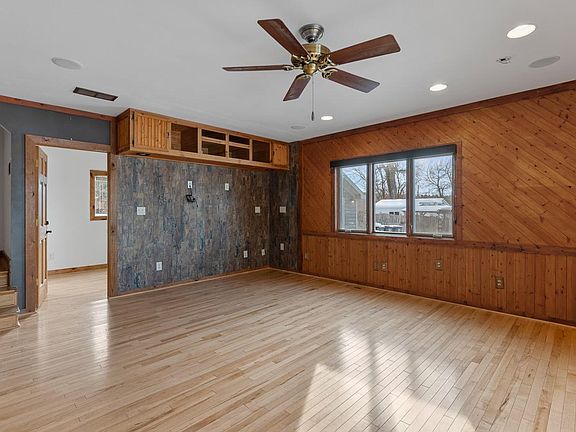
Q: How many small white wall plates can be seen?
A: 9